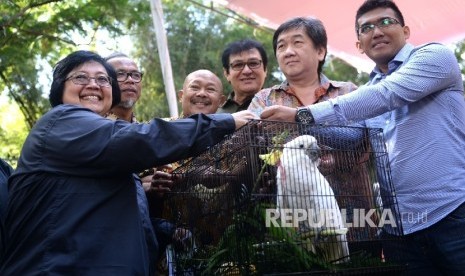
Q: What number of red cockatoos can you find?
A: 0